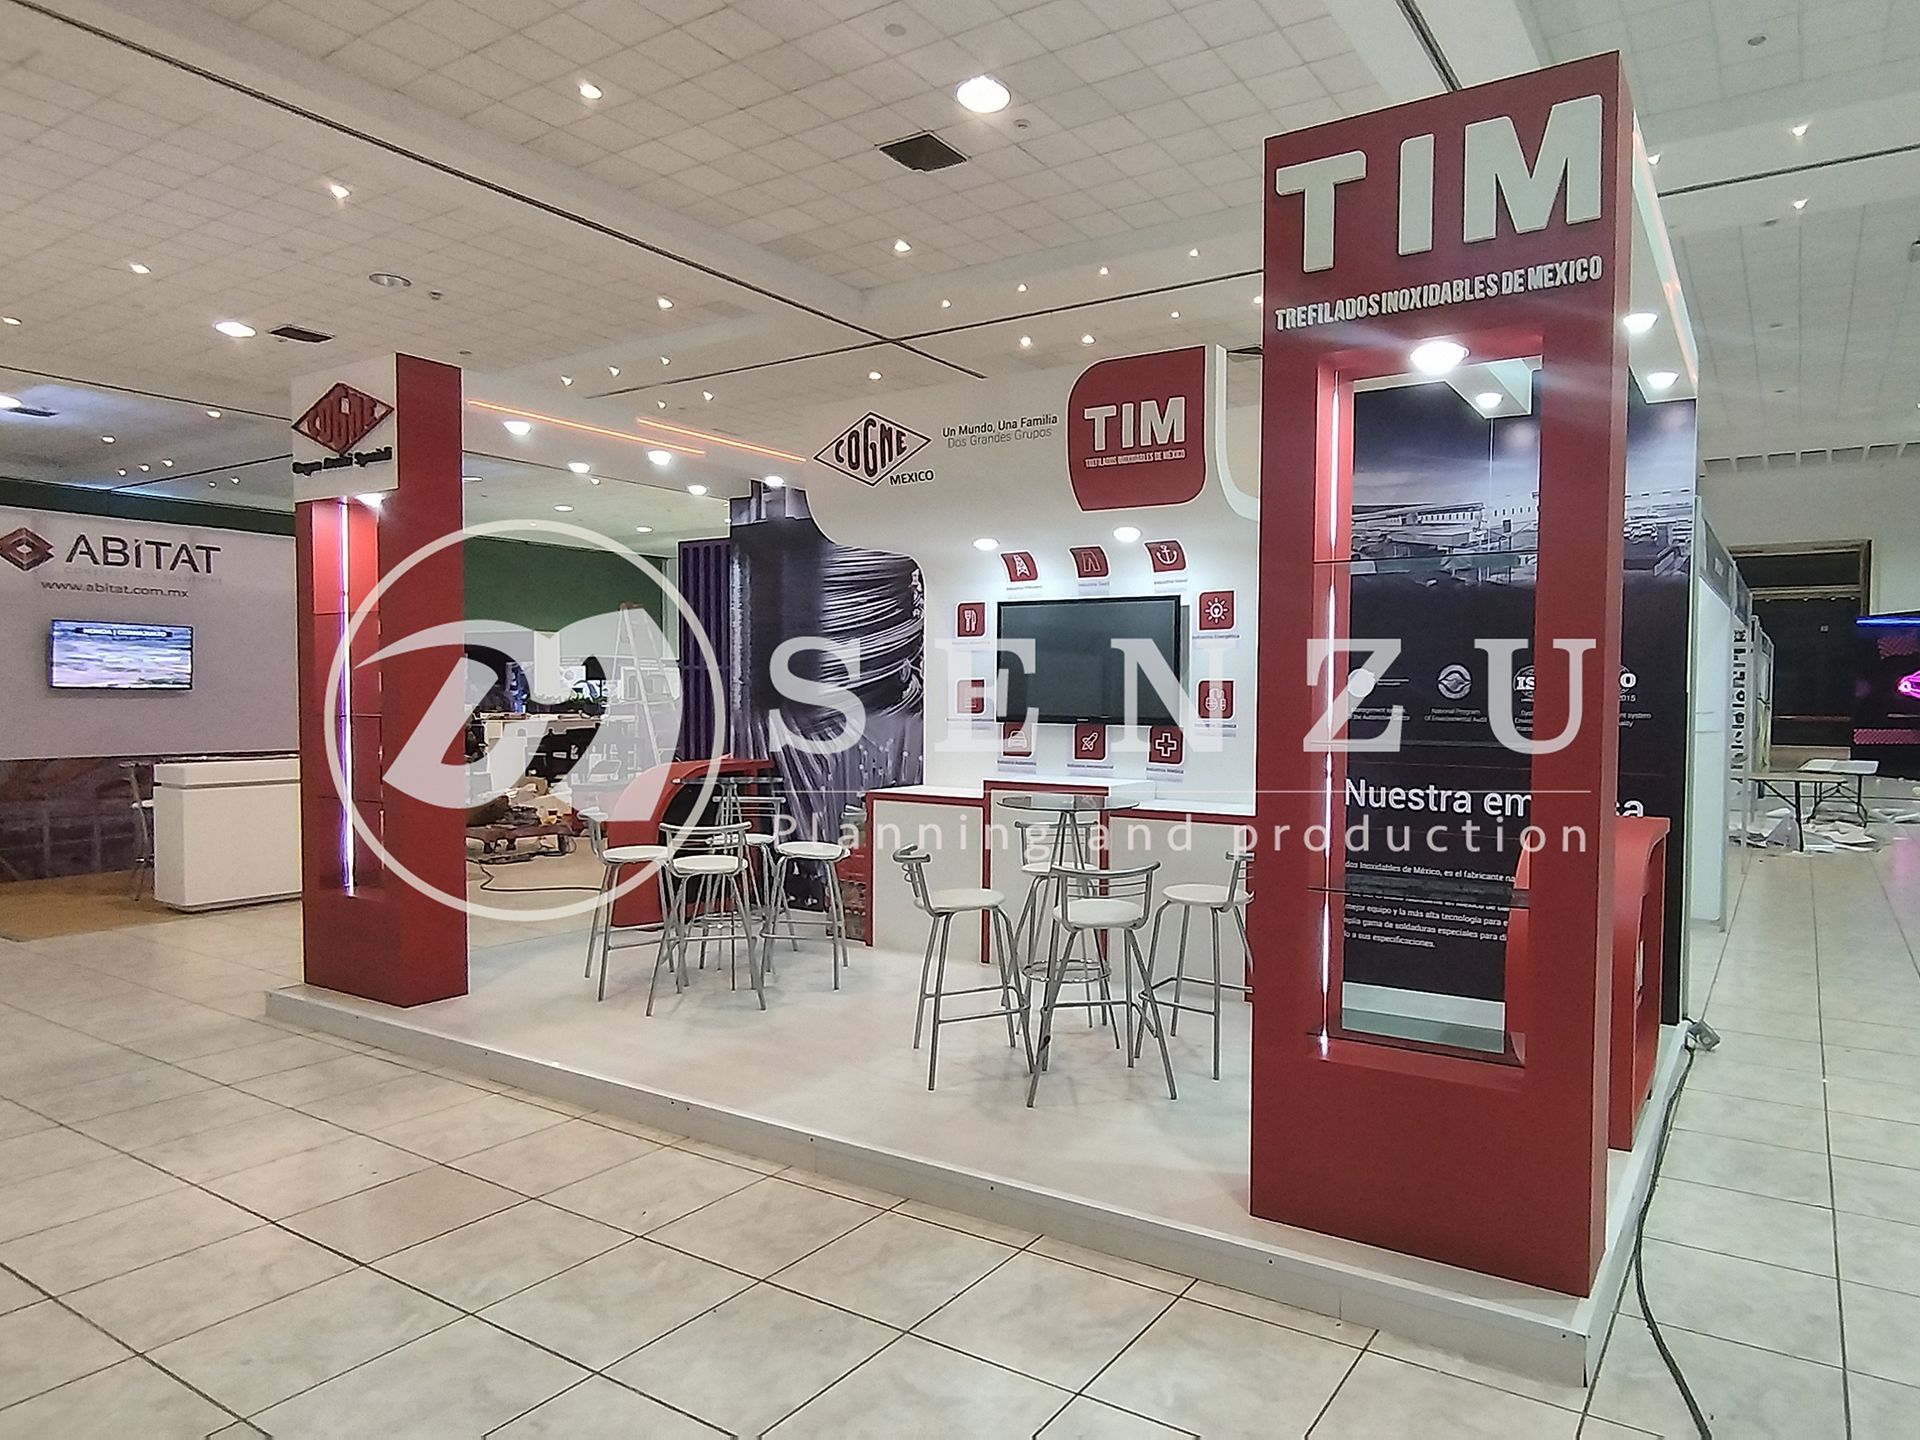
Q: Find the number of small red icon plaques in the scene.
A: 10